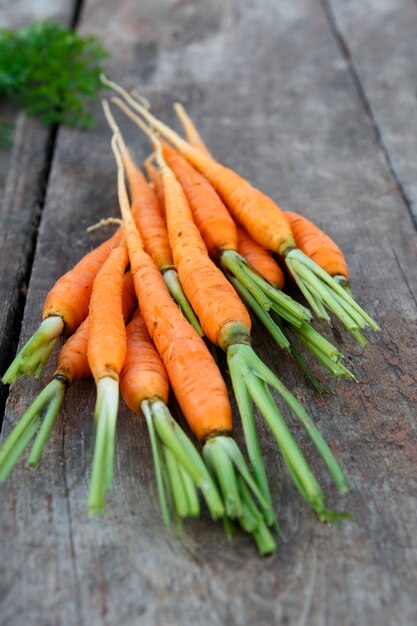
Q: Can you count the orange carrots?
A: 11